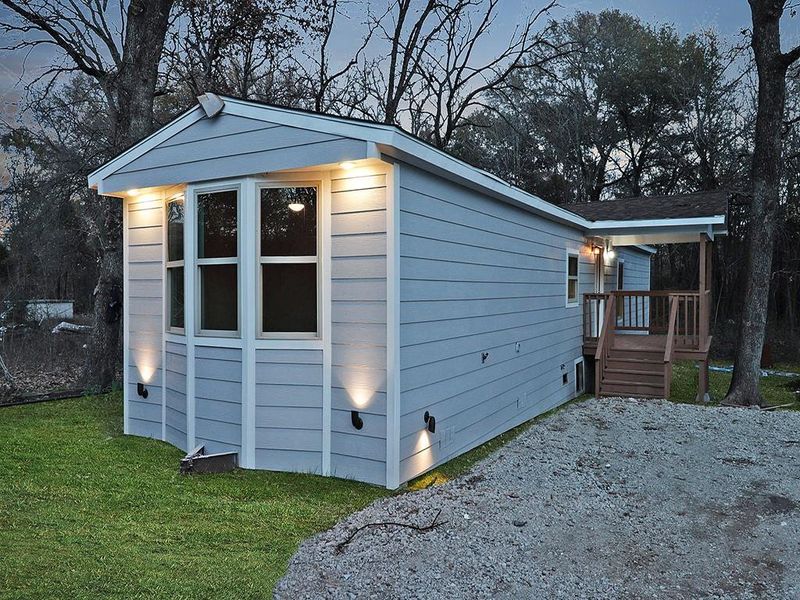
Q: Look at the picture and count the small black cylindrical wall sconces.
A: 3